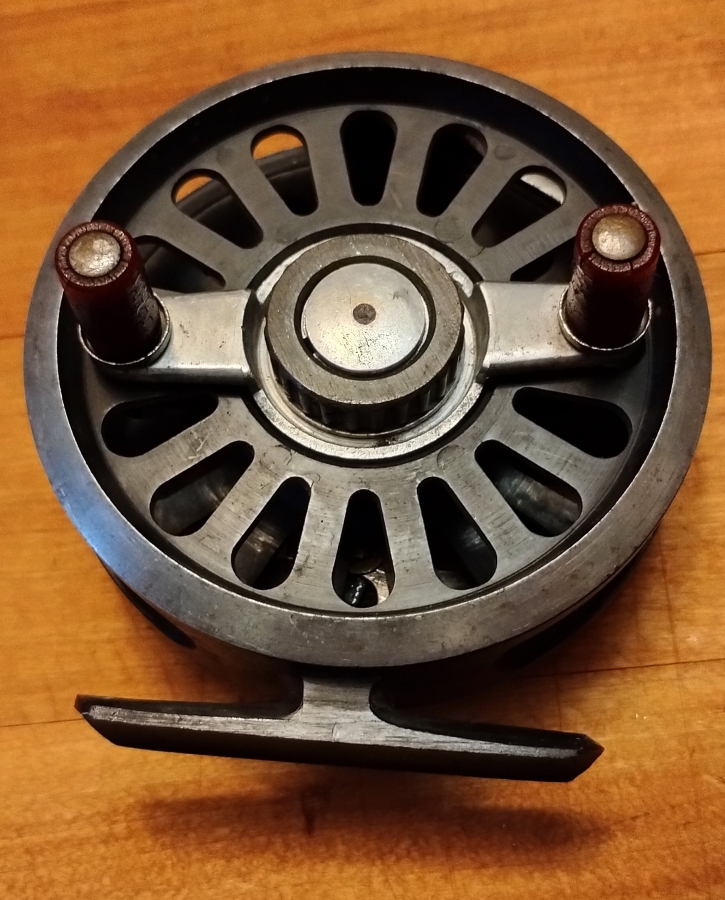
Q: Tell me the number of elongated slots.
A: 14